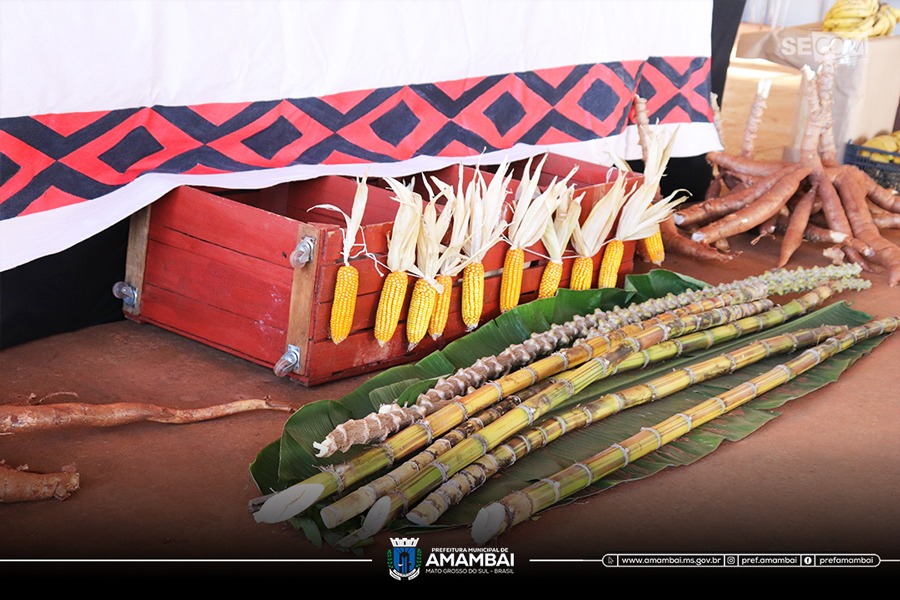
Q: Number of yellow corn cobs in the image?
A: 10